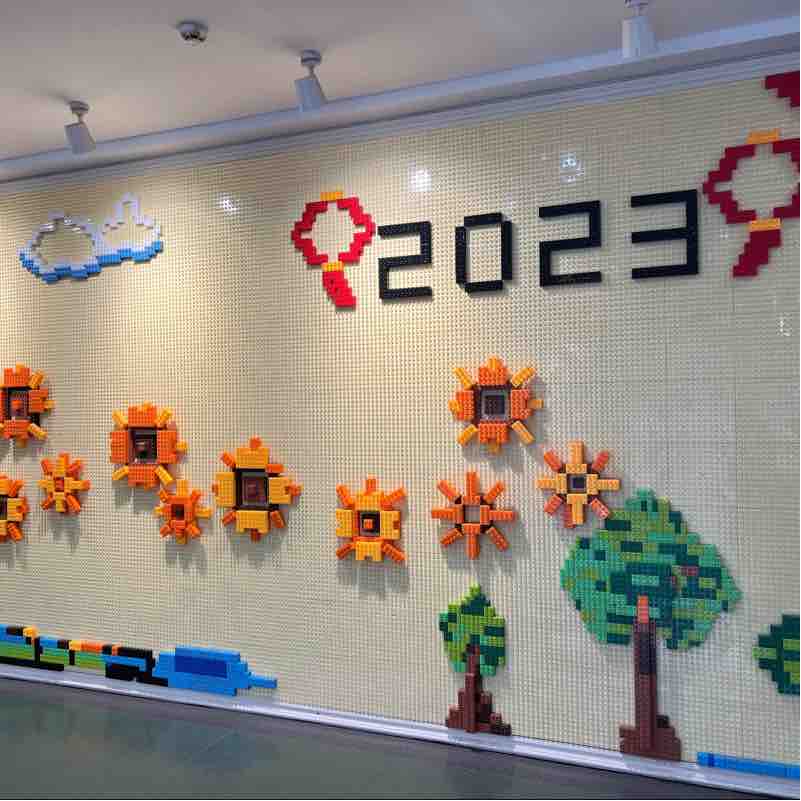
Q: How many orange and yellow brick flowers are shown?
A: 10